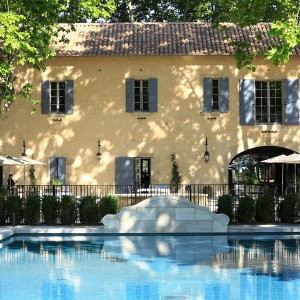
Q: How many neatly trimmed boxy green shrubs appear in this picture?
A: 11